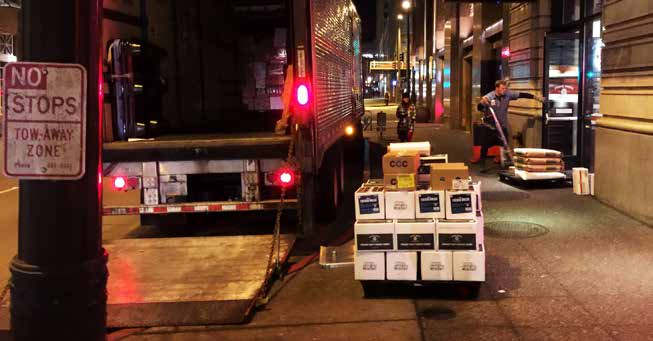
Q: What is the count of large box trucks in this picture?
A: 1